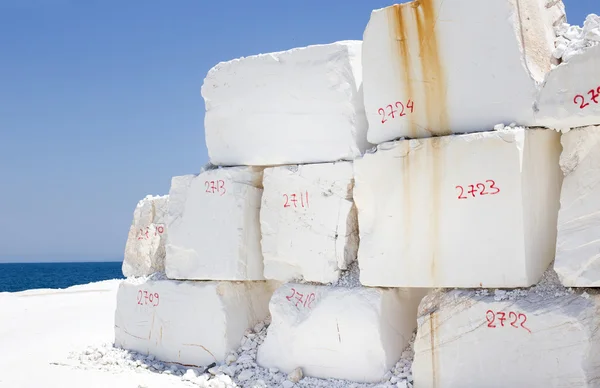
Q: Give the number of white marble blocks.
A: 11